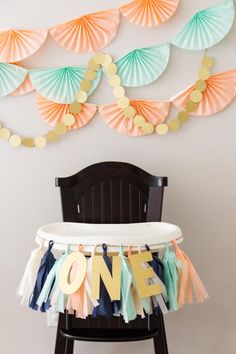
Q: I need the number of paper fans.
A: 11